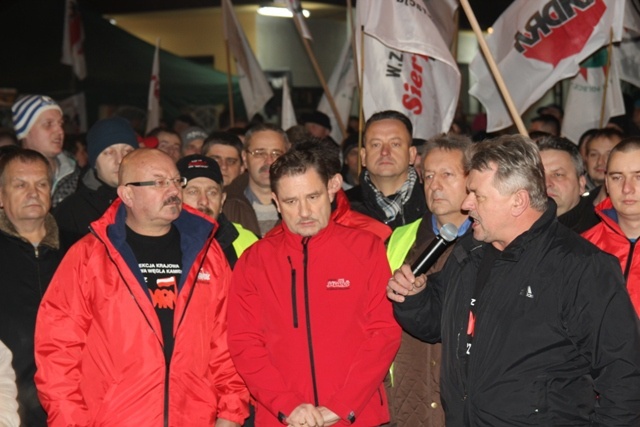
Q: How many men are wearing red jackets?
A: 4